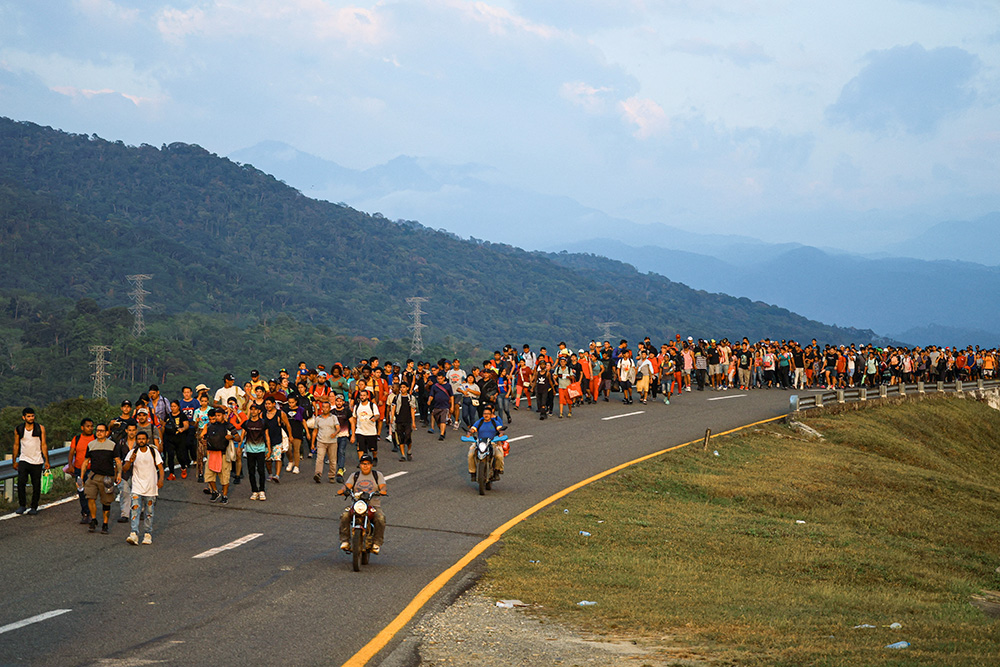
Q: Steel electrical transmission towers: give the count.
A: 4